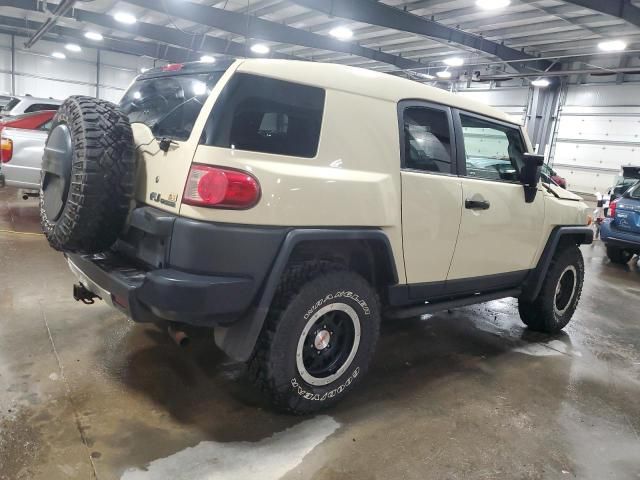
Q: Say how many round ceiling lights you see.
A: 12